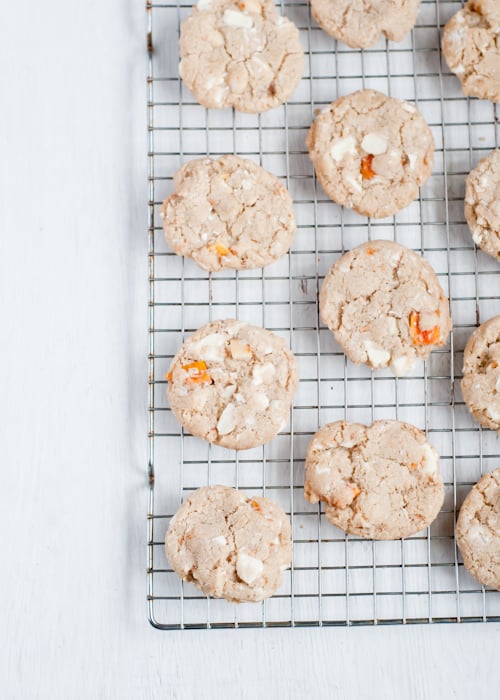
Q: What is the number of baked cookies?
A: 12